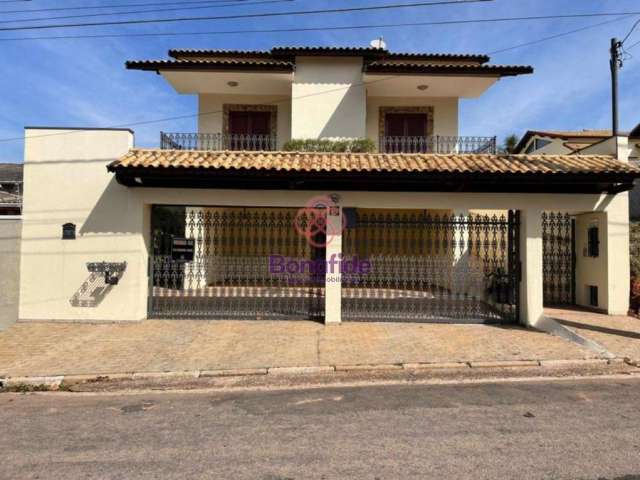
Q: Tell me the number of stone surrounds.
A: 2